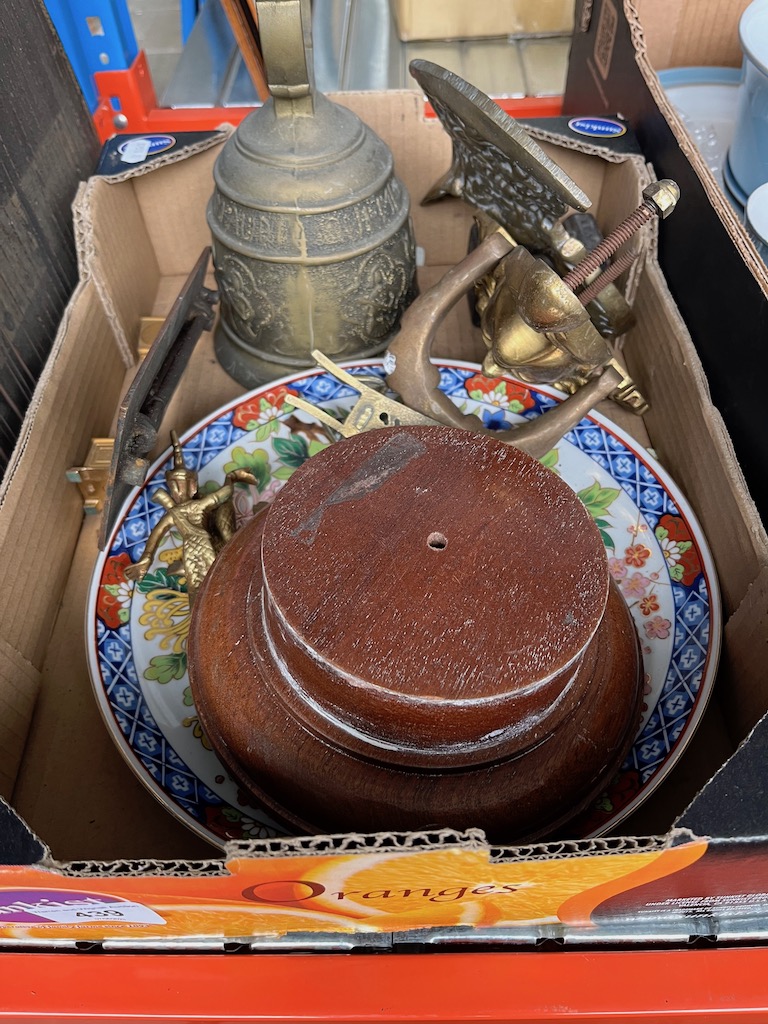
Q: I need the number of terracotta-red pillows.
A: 0